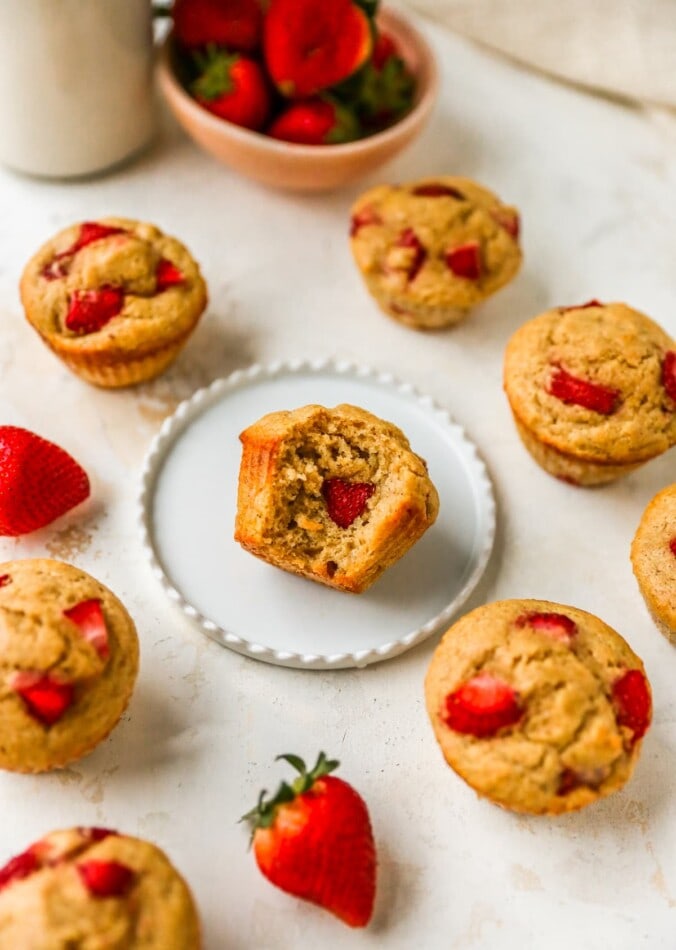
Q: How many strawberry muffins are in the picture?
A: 8